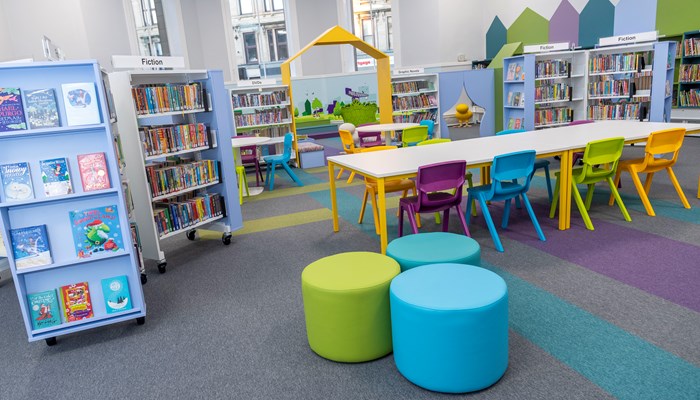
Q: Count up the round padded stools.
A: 3